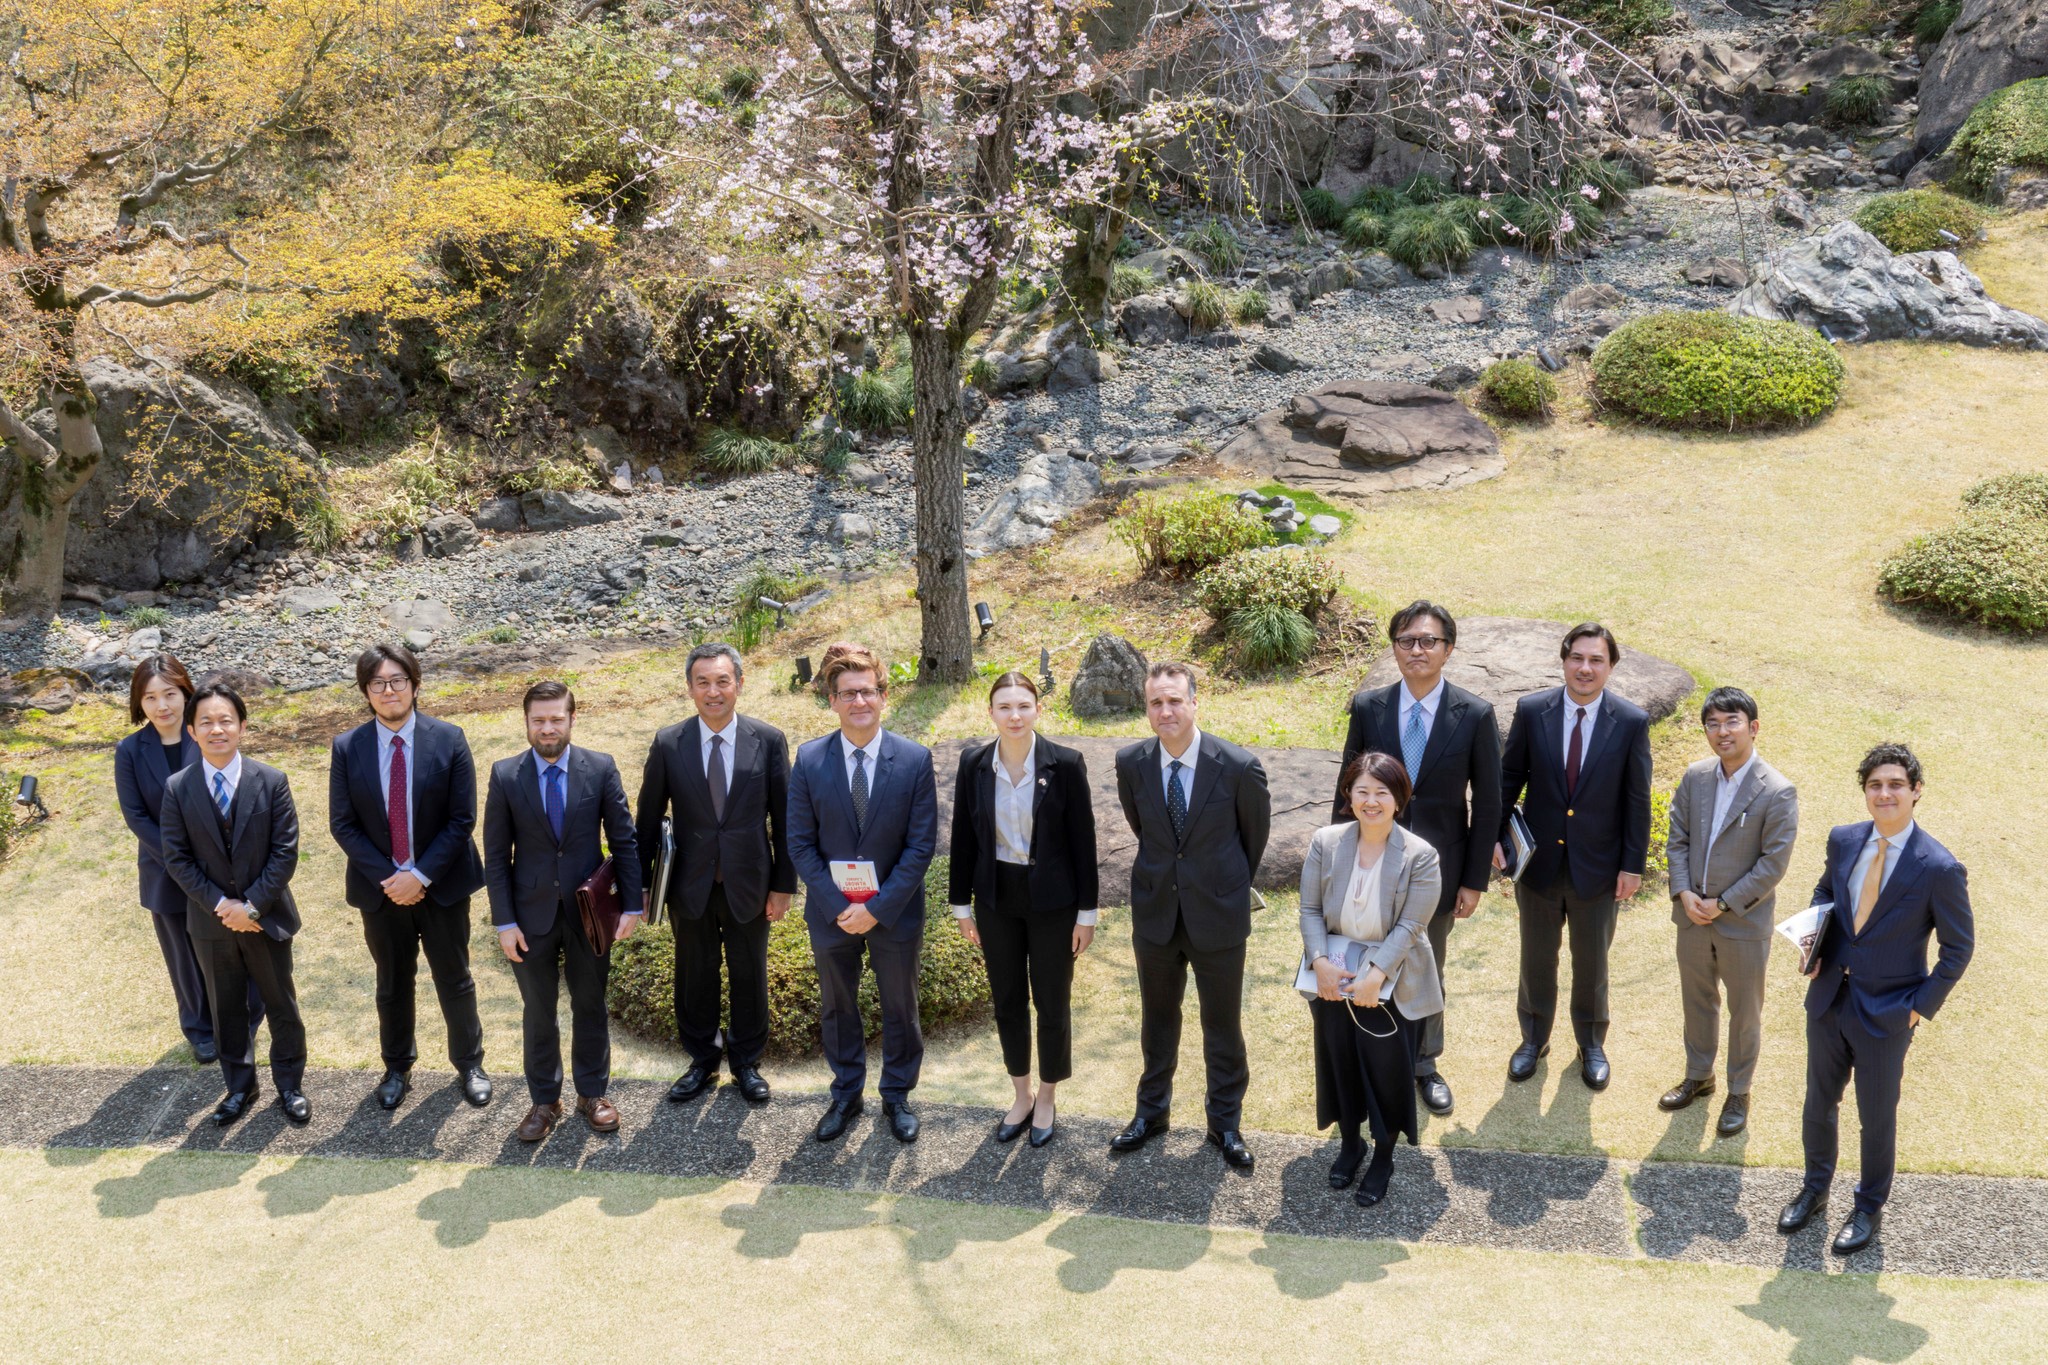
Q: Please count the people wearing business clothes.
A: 13